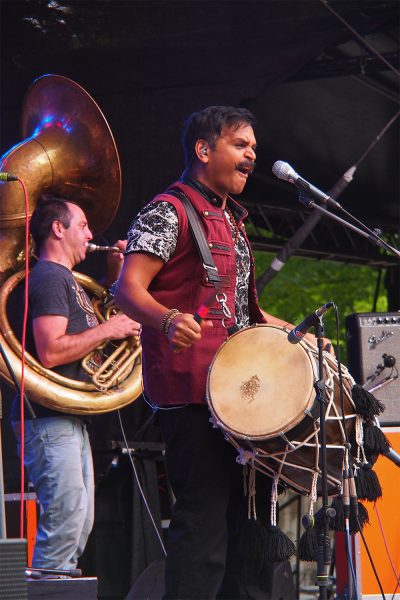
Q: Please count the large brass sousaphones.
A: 1